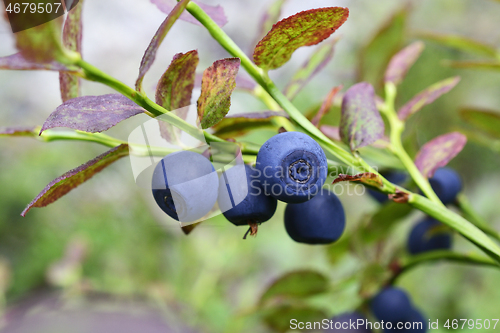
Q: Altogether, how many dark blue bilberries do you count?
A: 10